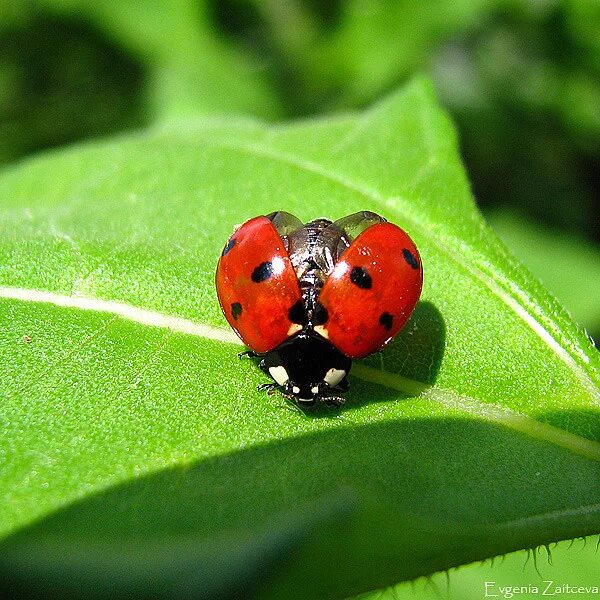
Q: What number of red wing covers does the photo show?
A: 2